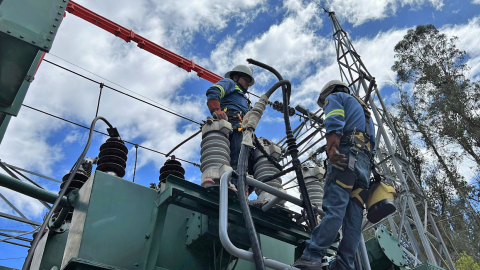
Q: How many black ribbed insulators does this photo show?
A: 3